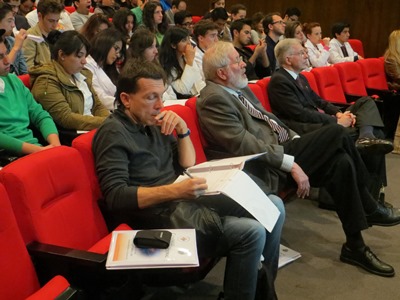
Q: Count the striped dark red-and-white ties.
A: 1